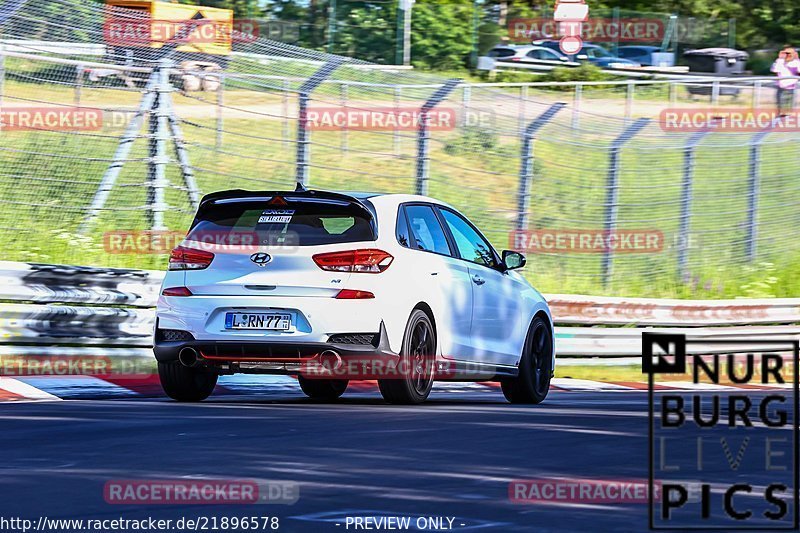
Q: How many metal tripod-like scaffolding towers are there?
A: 1